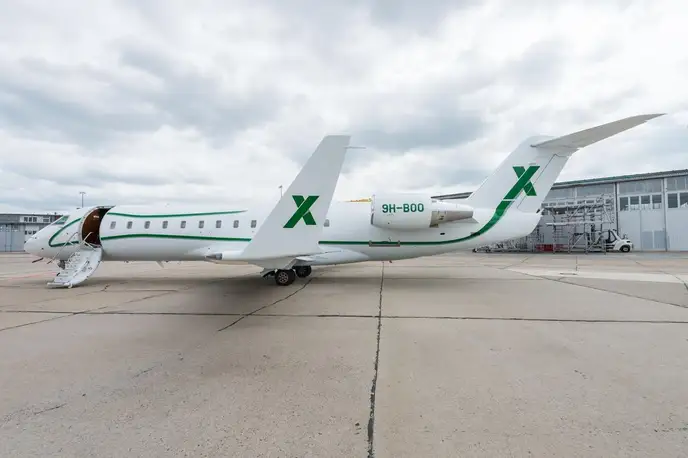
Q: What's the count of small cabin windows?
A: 10